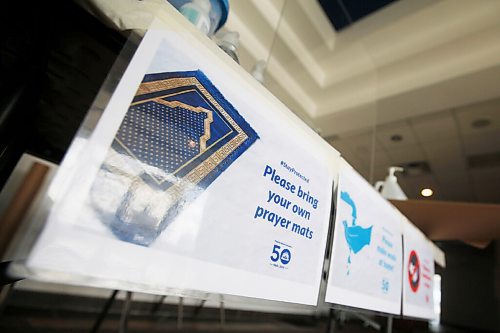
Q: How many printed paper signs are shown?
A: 3